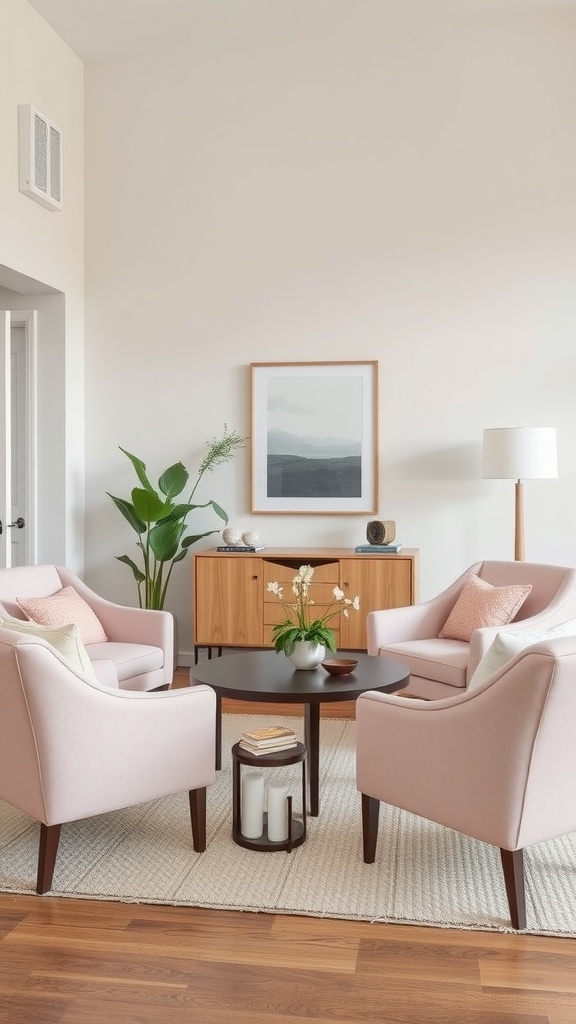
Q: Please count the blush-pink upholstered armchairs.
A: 4